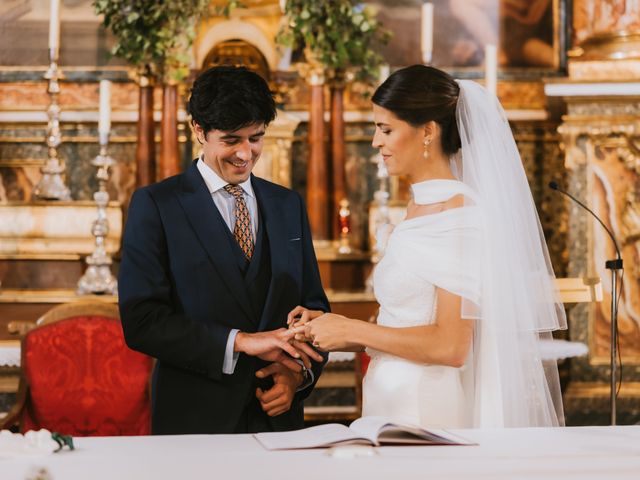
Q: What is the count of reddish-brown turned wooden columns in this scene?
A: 4